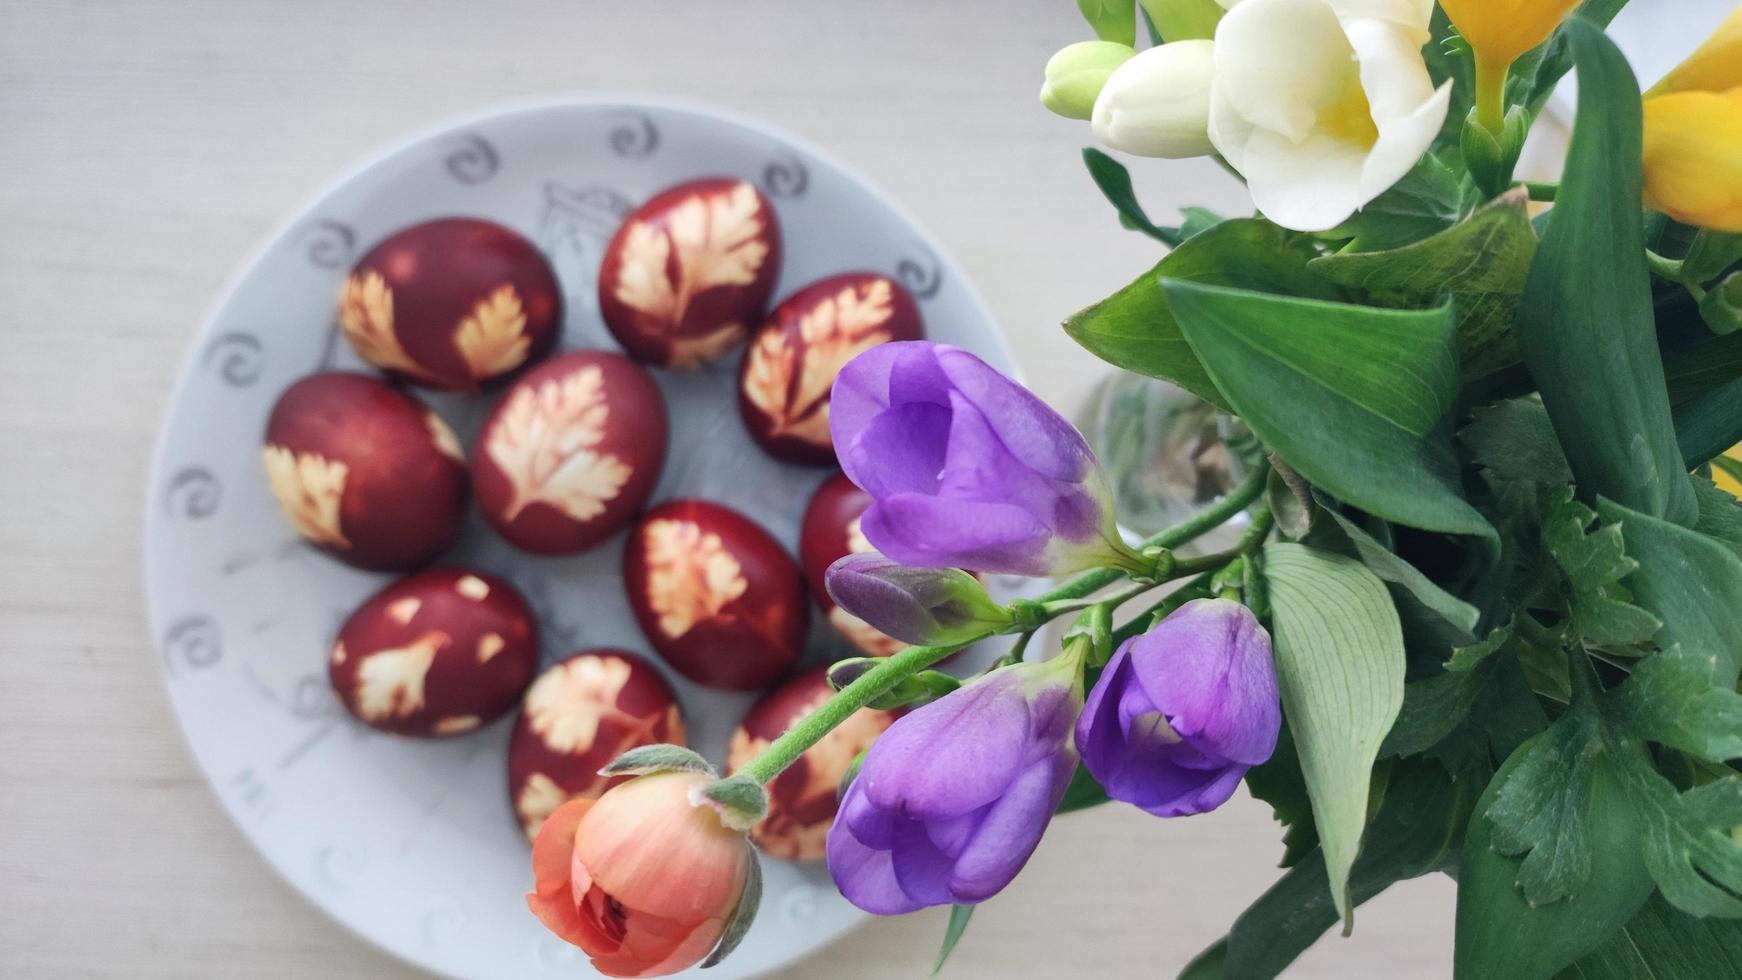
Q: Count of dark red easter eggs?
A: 10